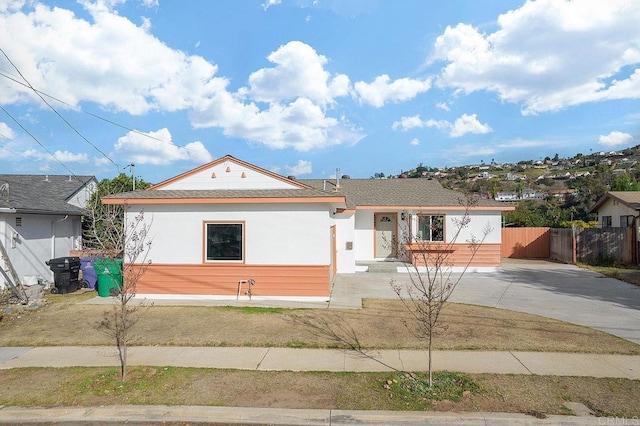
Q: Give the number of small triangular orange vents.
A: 3